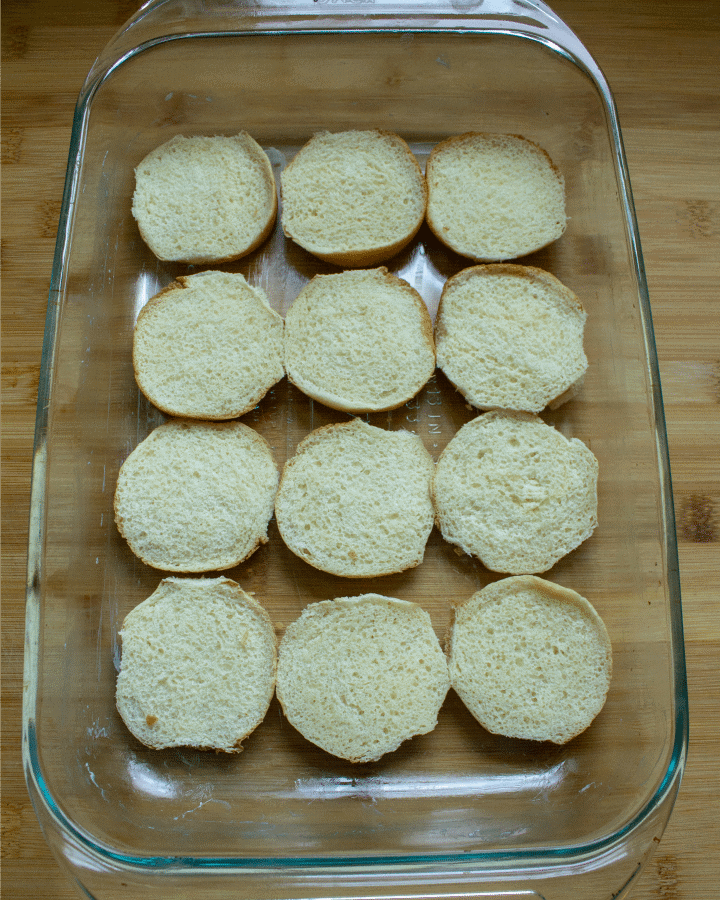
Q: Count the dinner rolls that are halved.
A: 12